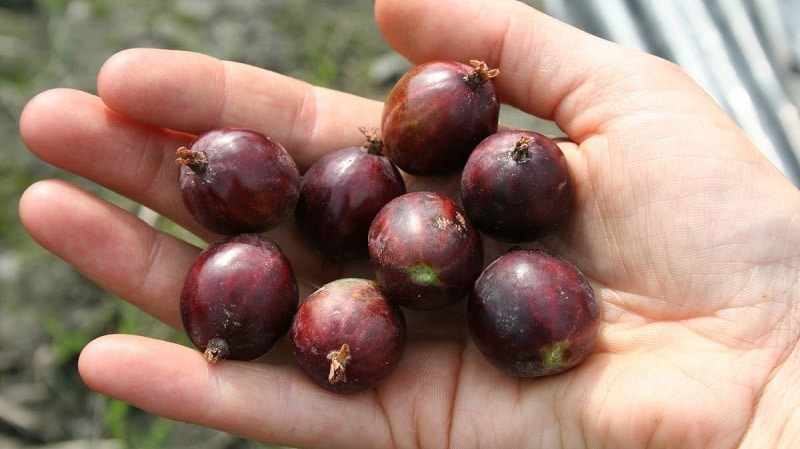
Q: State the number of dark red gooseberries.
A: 8